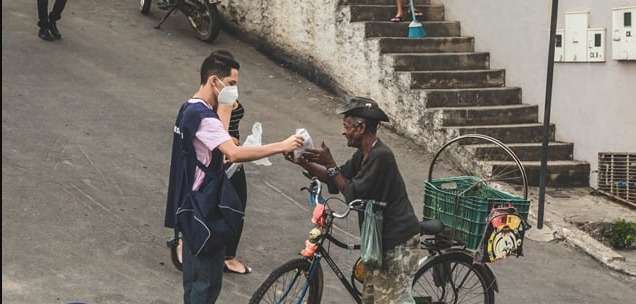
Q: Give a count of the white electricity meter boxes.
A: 4